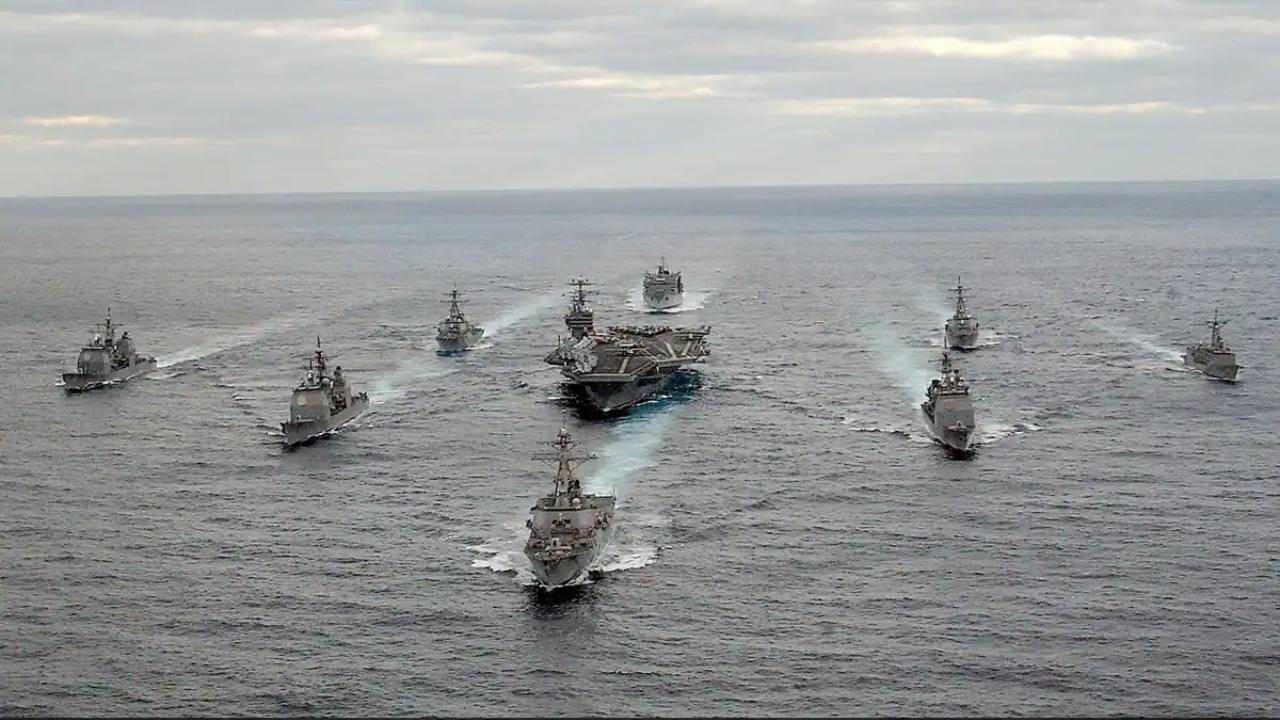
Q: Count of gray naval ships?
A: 9